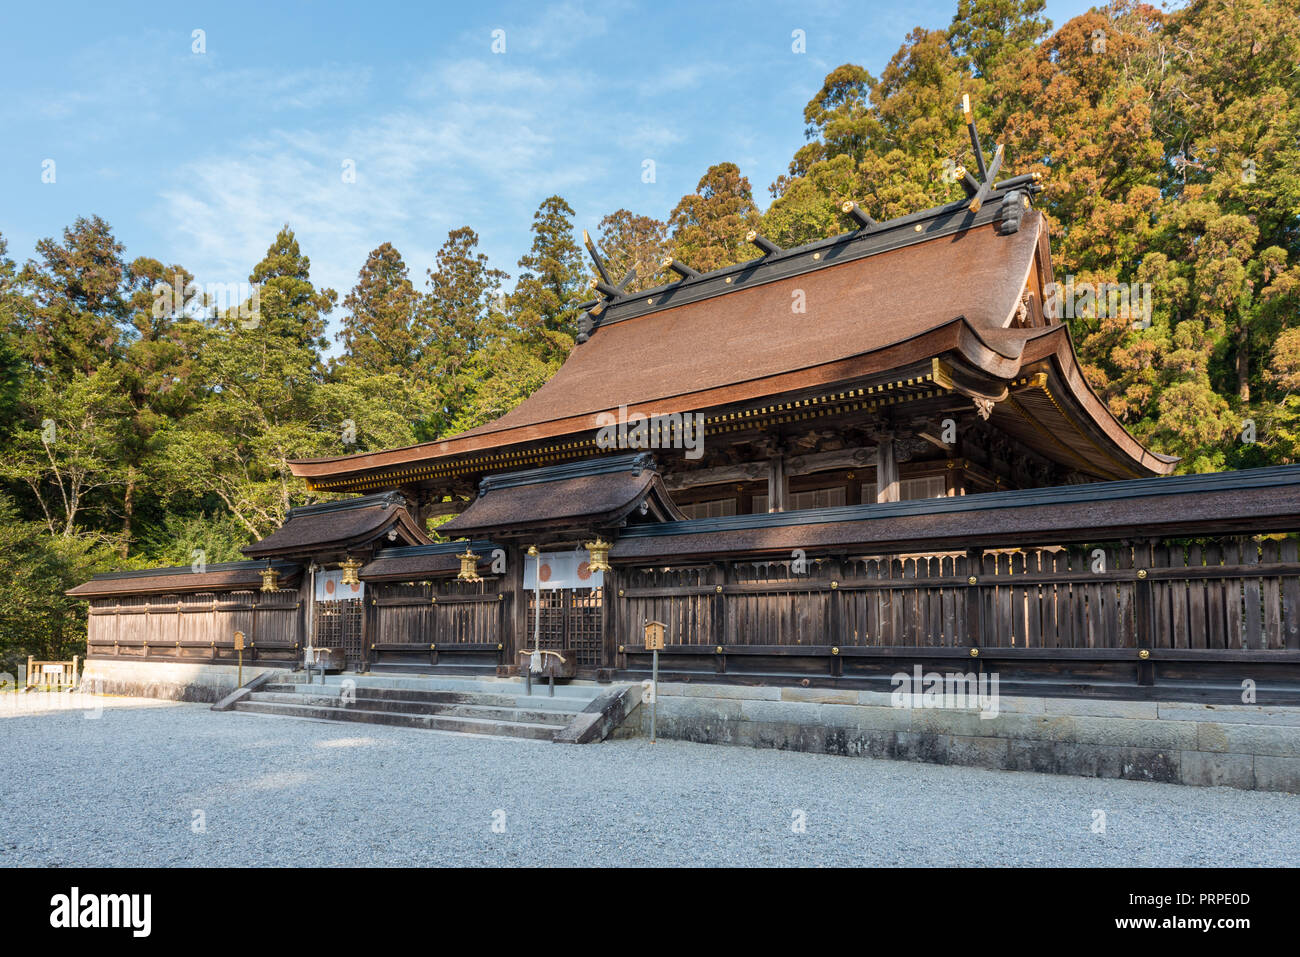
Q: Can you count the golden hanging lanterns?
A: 4